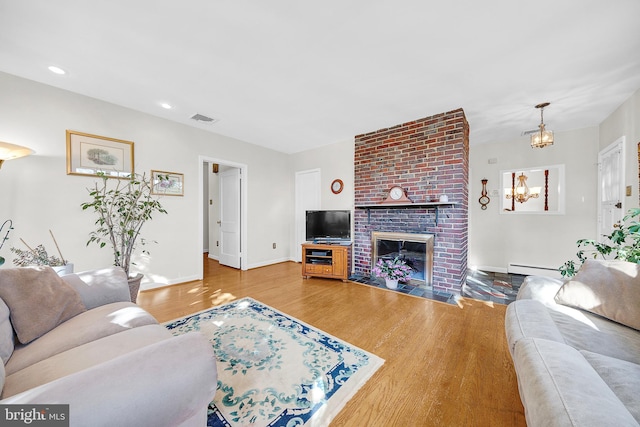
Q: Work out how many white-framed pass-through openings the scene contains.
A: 1